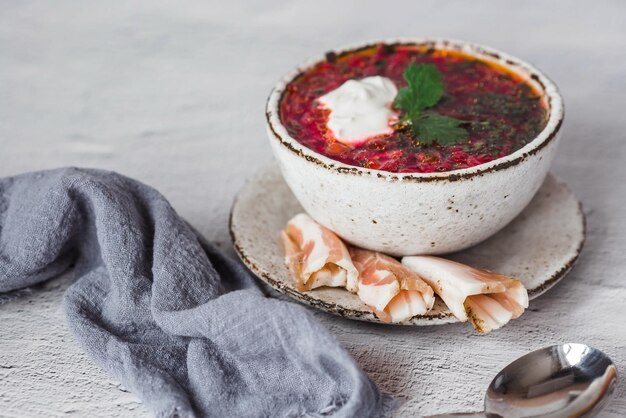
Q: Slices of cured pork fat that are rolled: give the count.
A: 3